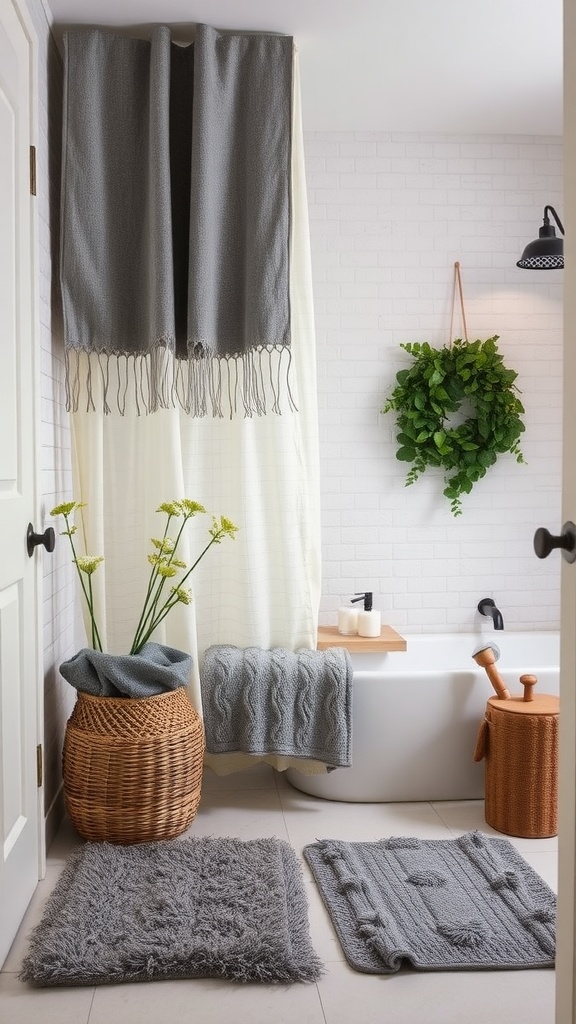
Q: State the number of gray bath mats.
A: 2